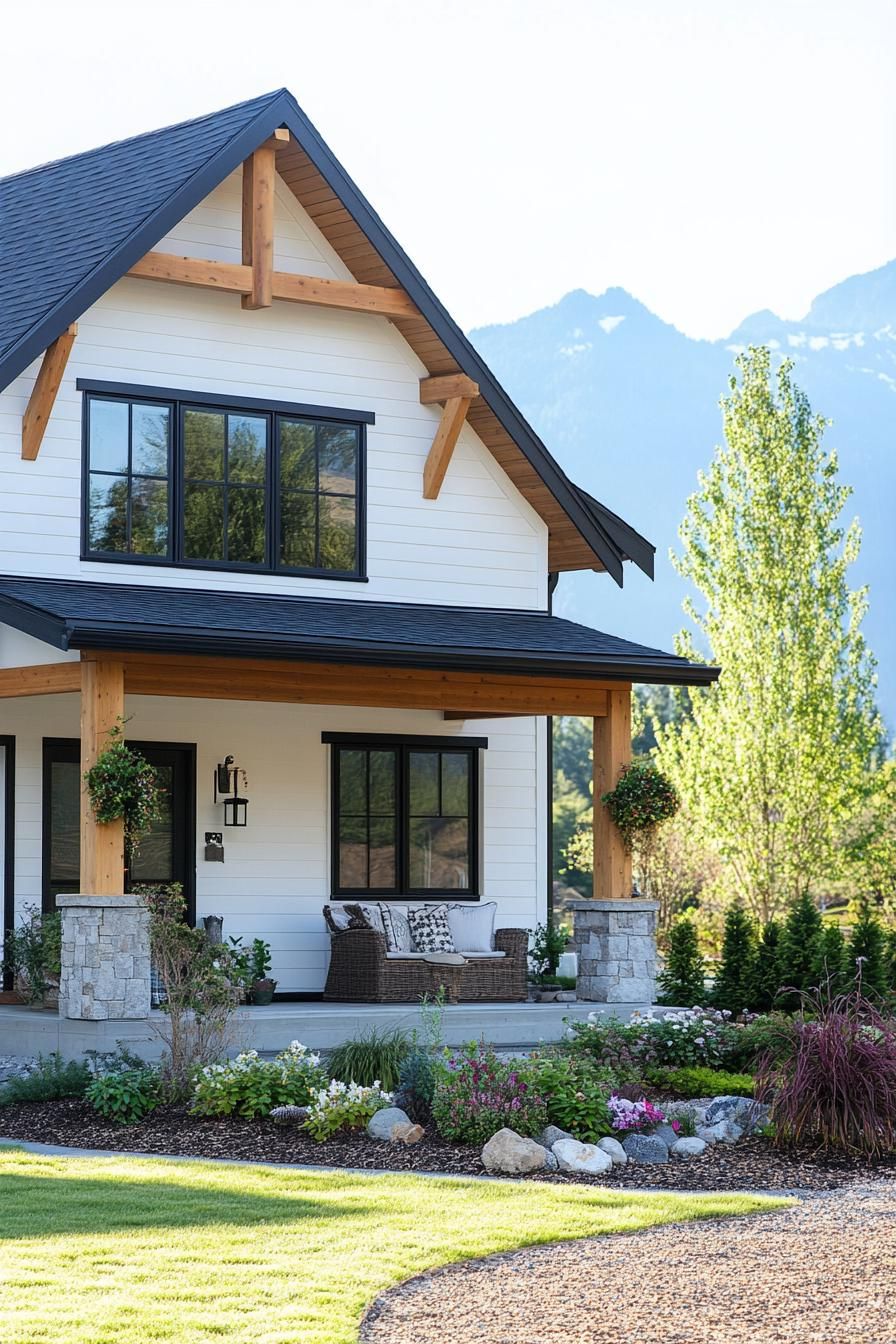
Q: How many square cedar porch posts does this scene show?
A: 2